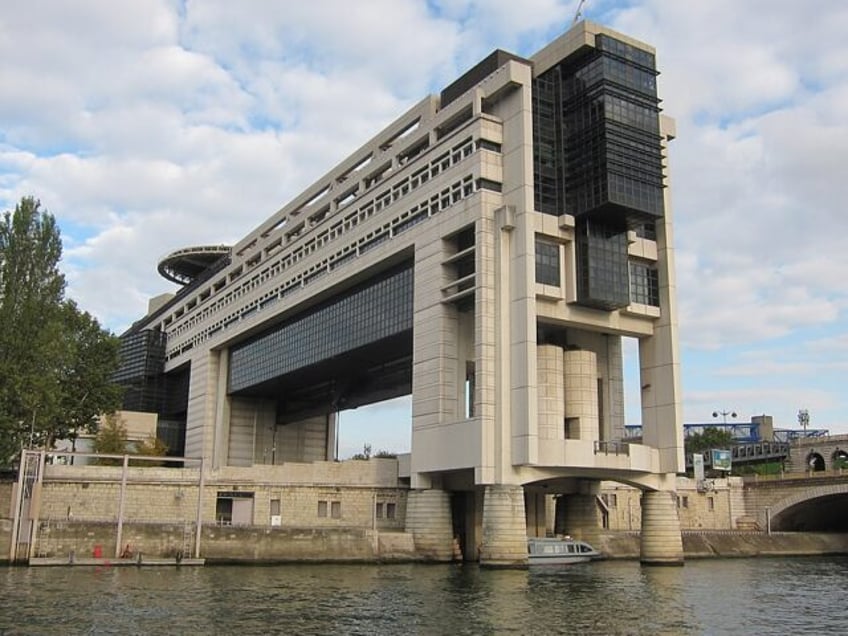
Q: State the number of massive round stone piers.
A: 4